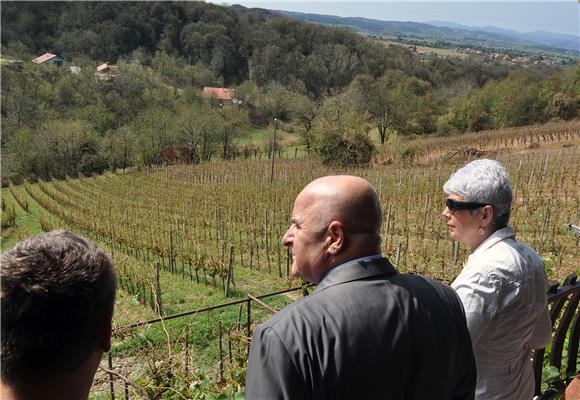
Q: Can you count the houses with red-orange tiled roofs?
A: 3